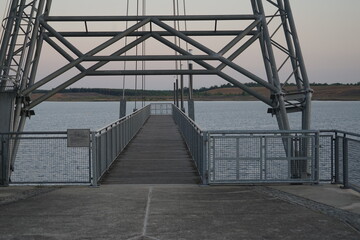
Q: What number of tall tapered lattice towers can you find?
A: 2